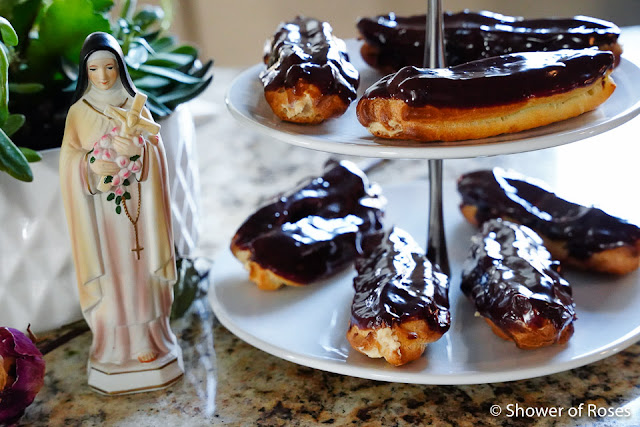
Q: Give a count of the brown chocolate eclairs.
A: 7